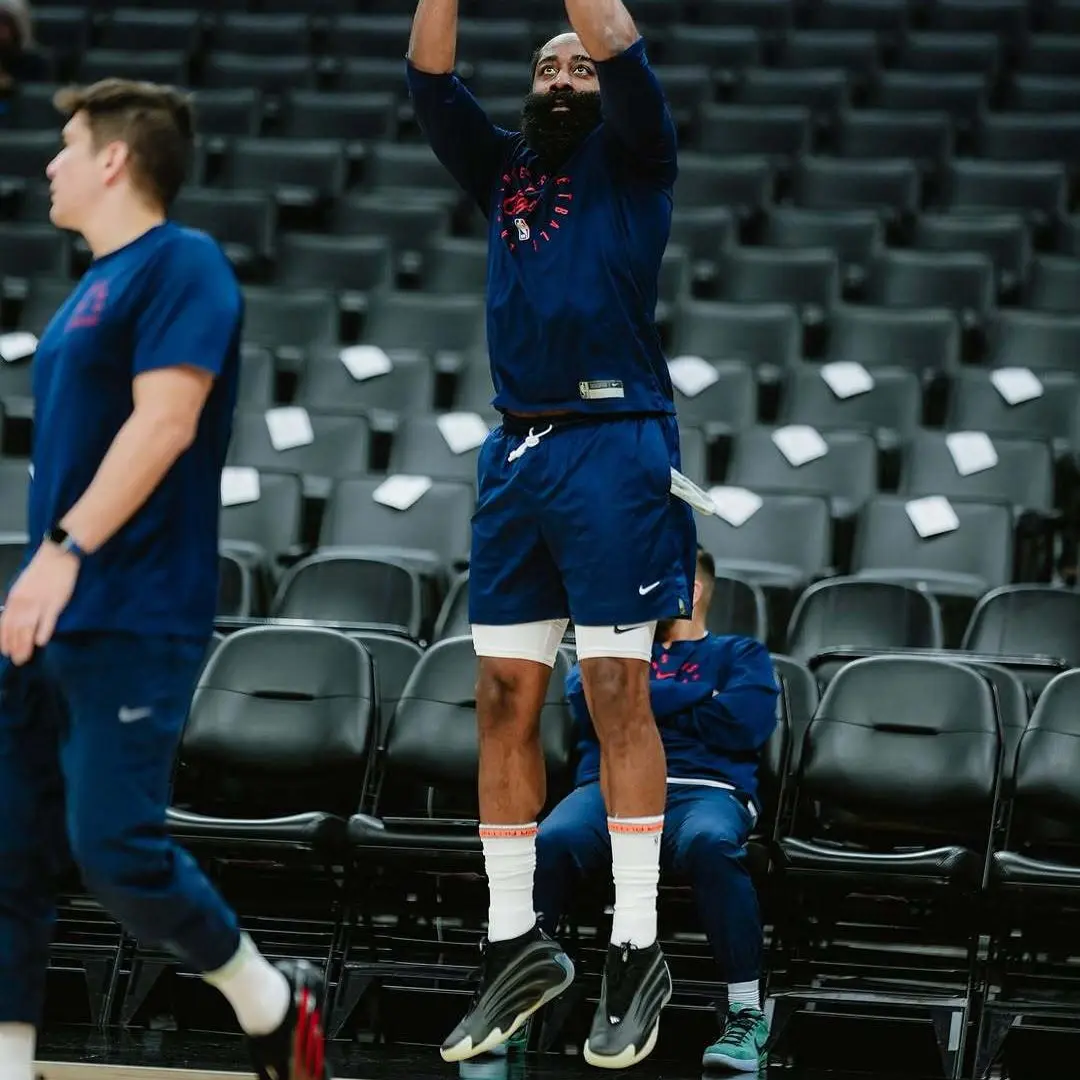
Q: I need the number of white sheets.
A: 13